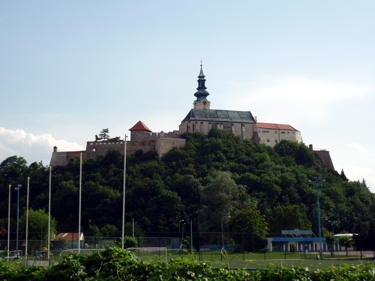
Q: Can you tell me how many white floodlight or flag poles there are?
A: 5